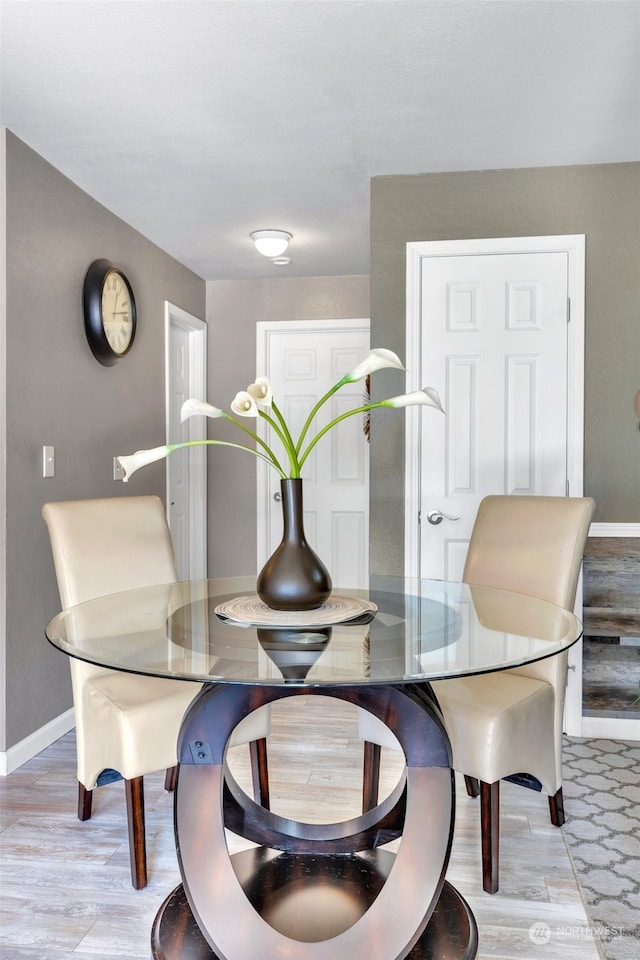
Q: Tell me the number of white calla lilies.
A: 6